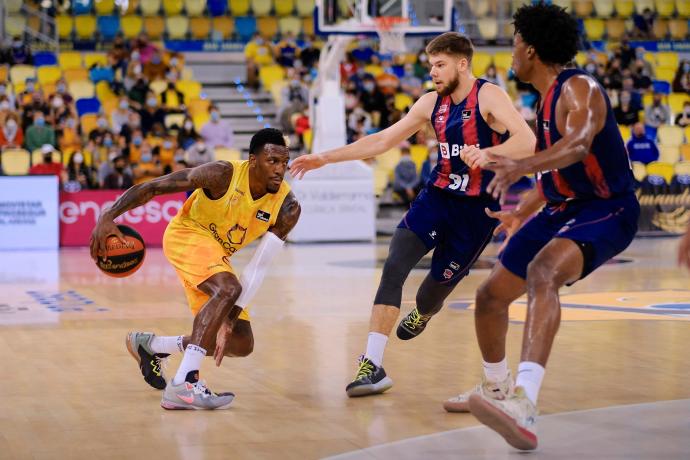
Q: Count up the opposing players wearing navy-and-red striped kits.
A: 2